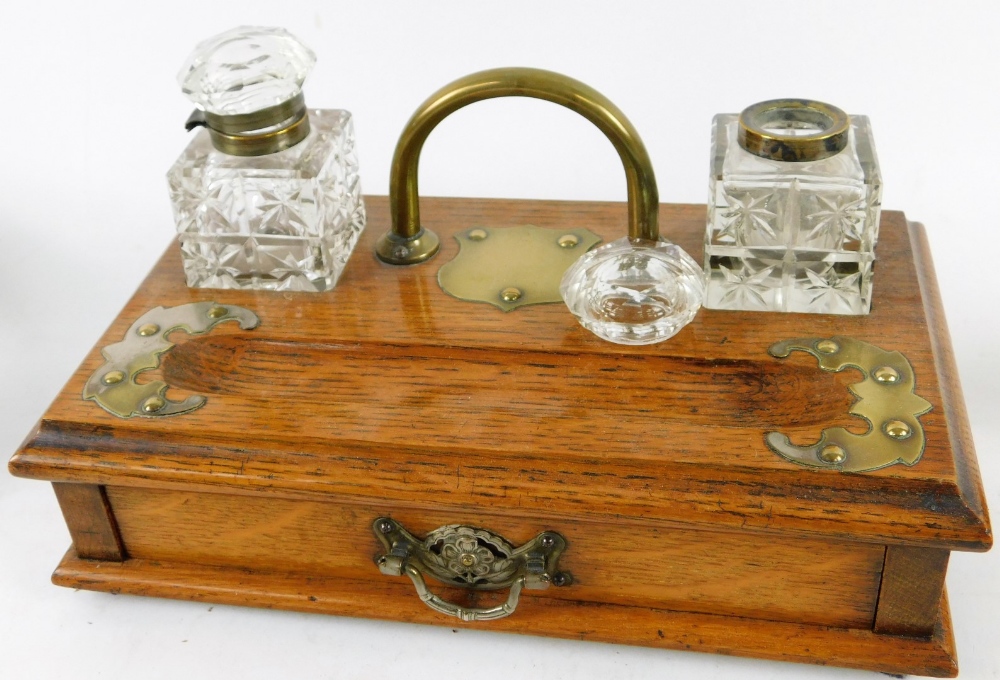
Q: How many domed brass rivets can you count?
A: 11